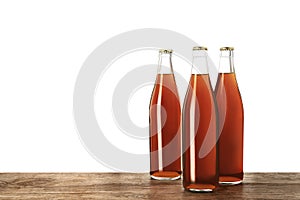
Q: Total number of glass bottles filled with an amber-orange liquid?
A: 3